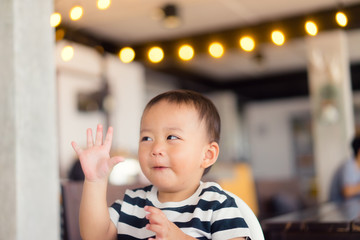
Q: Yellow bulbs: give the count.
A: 12